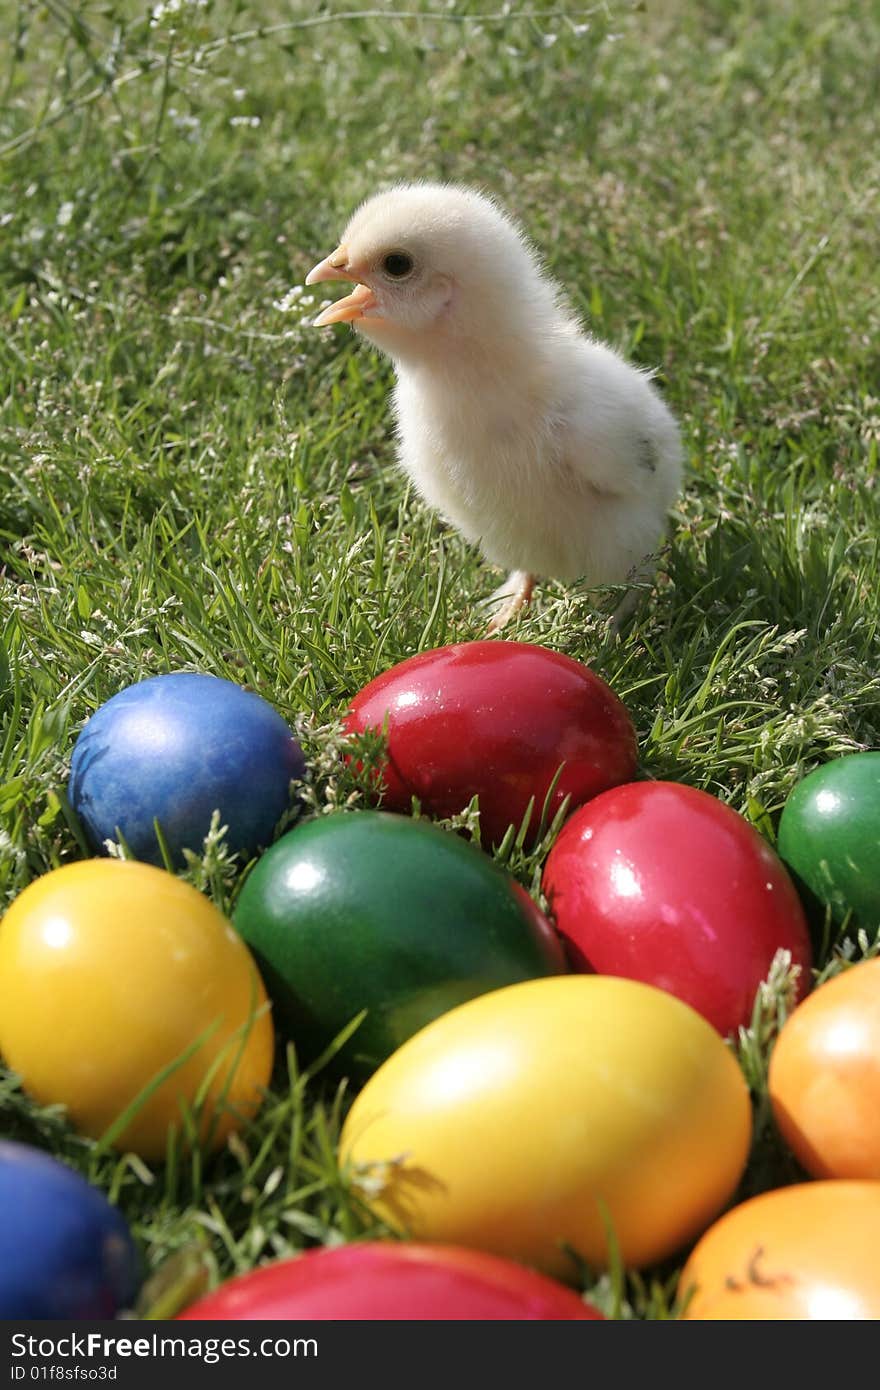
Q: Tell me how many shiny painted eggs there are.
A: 11